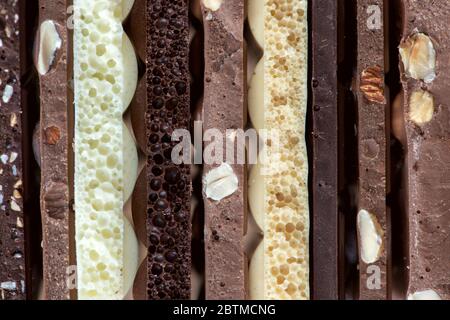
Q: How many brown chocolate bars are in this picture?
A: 7